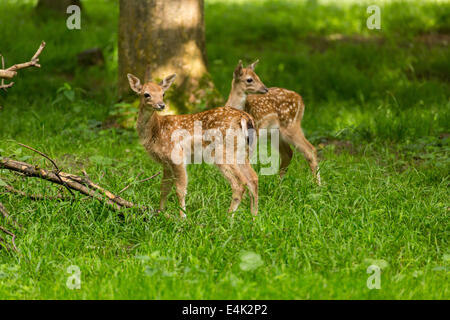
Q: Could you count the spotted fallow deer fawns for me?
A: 2